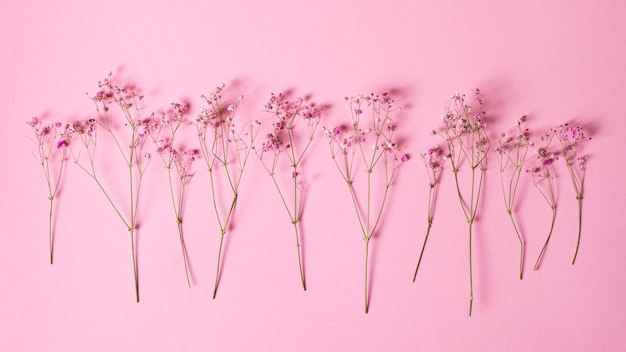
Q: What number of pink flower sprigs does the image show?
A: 11